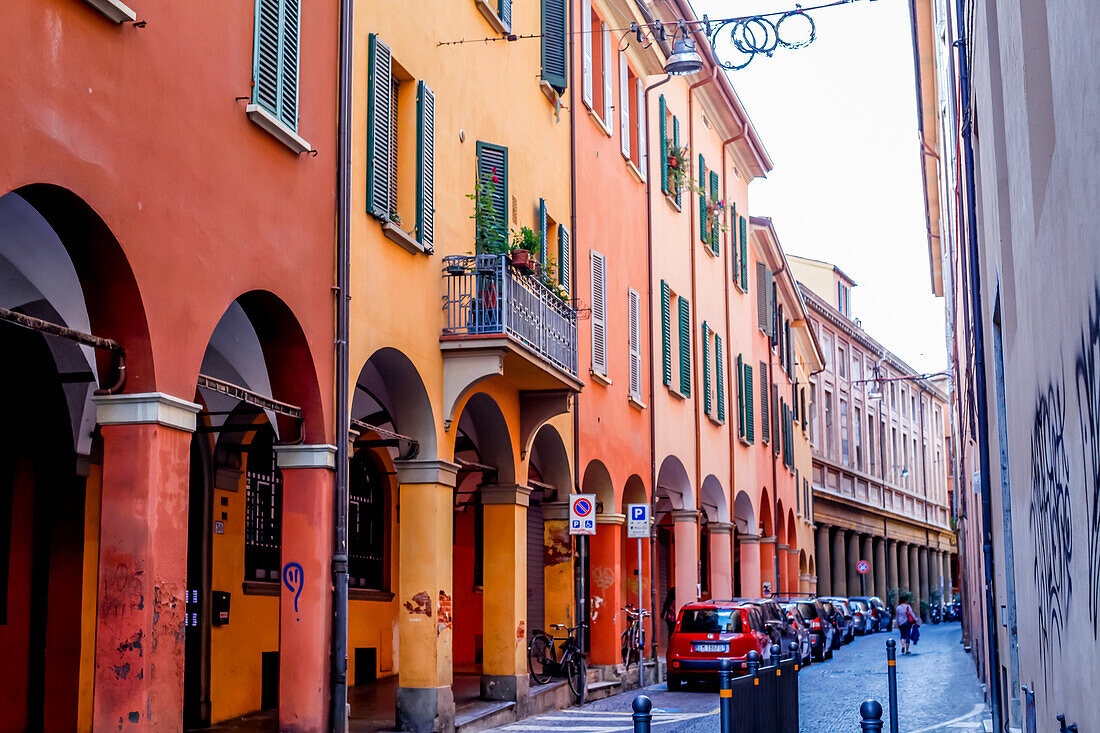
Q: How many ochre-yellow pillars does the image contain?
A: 3